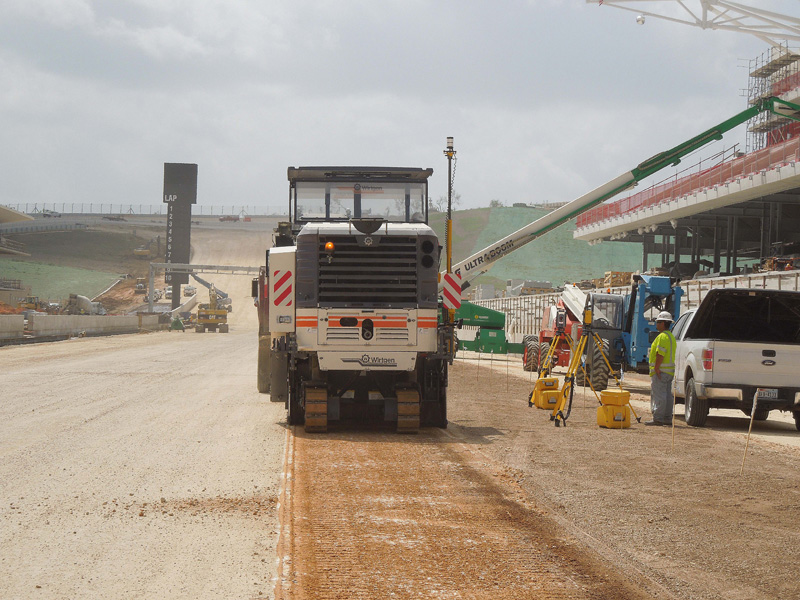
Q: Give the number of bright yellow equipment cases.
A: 4